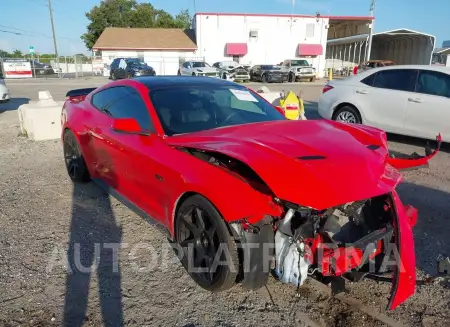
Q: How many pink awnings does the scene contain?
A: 2